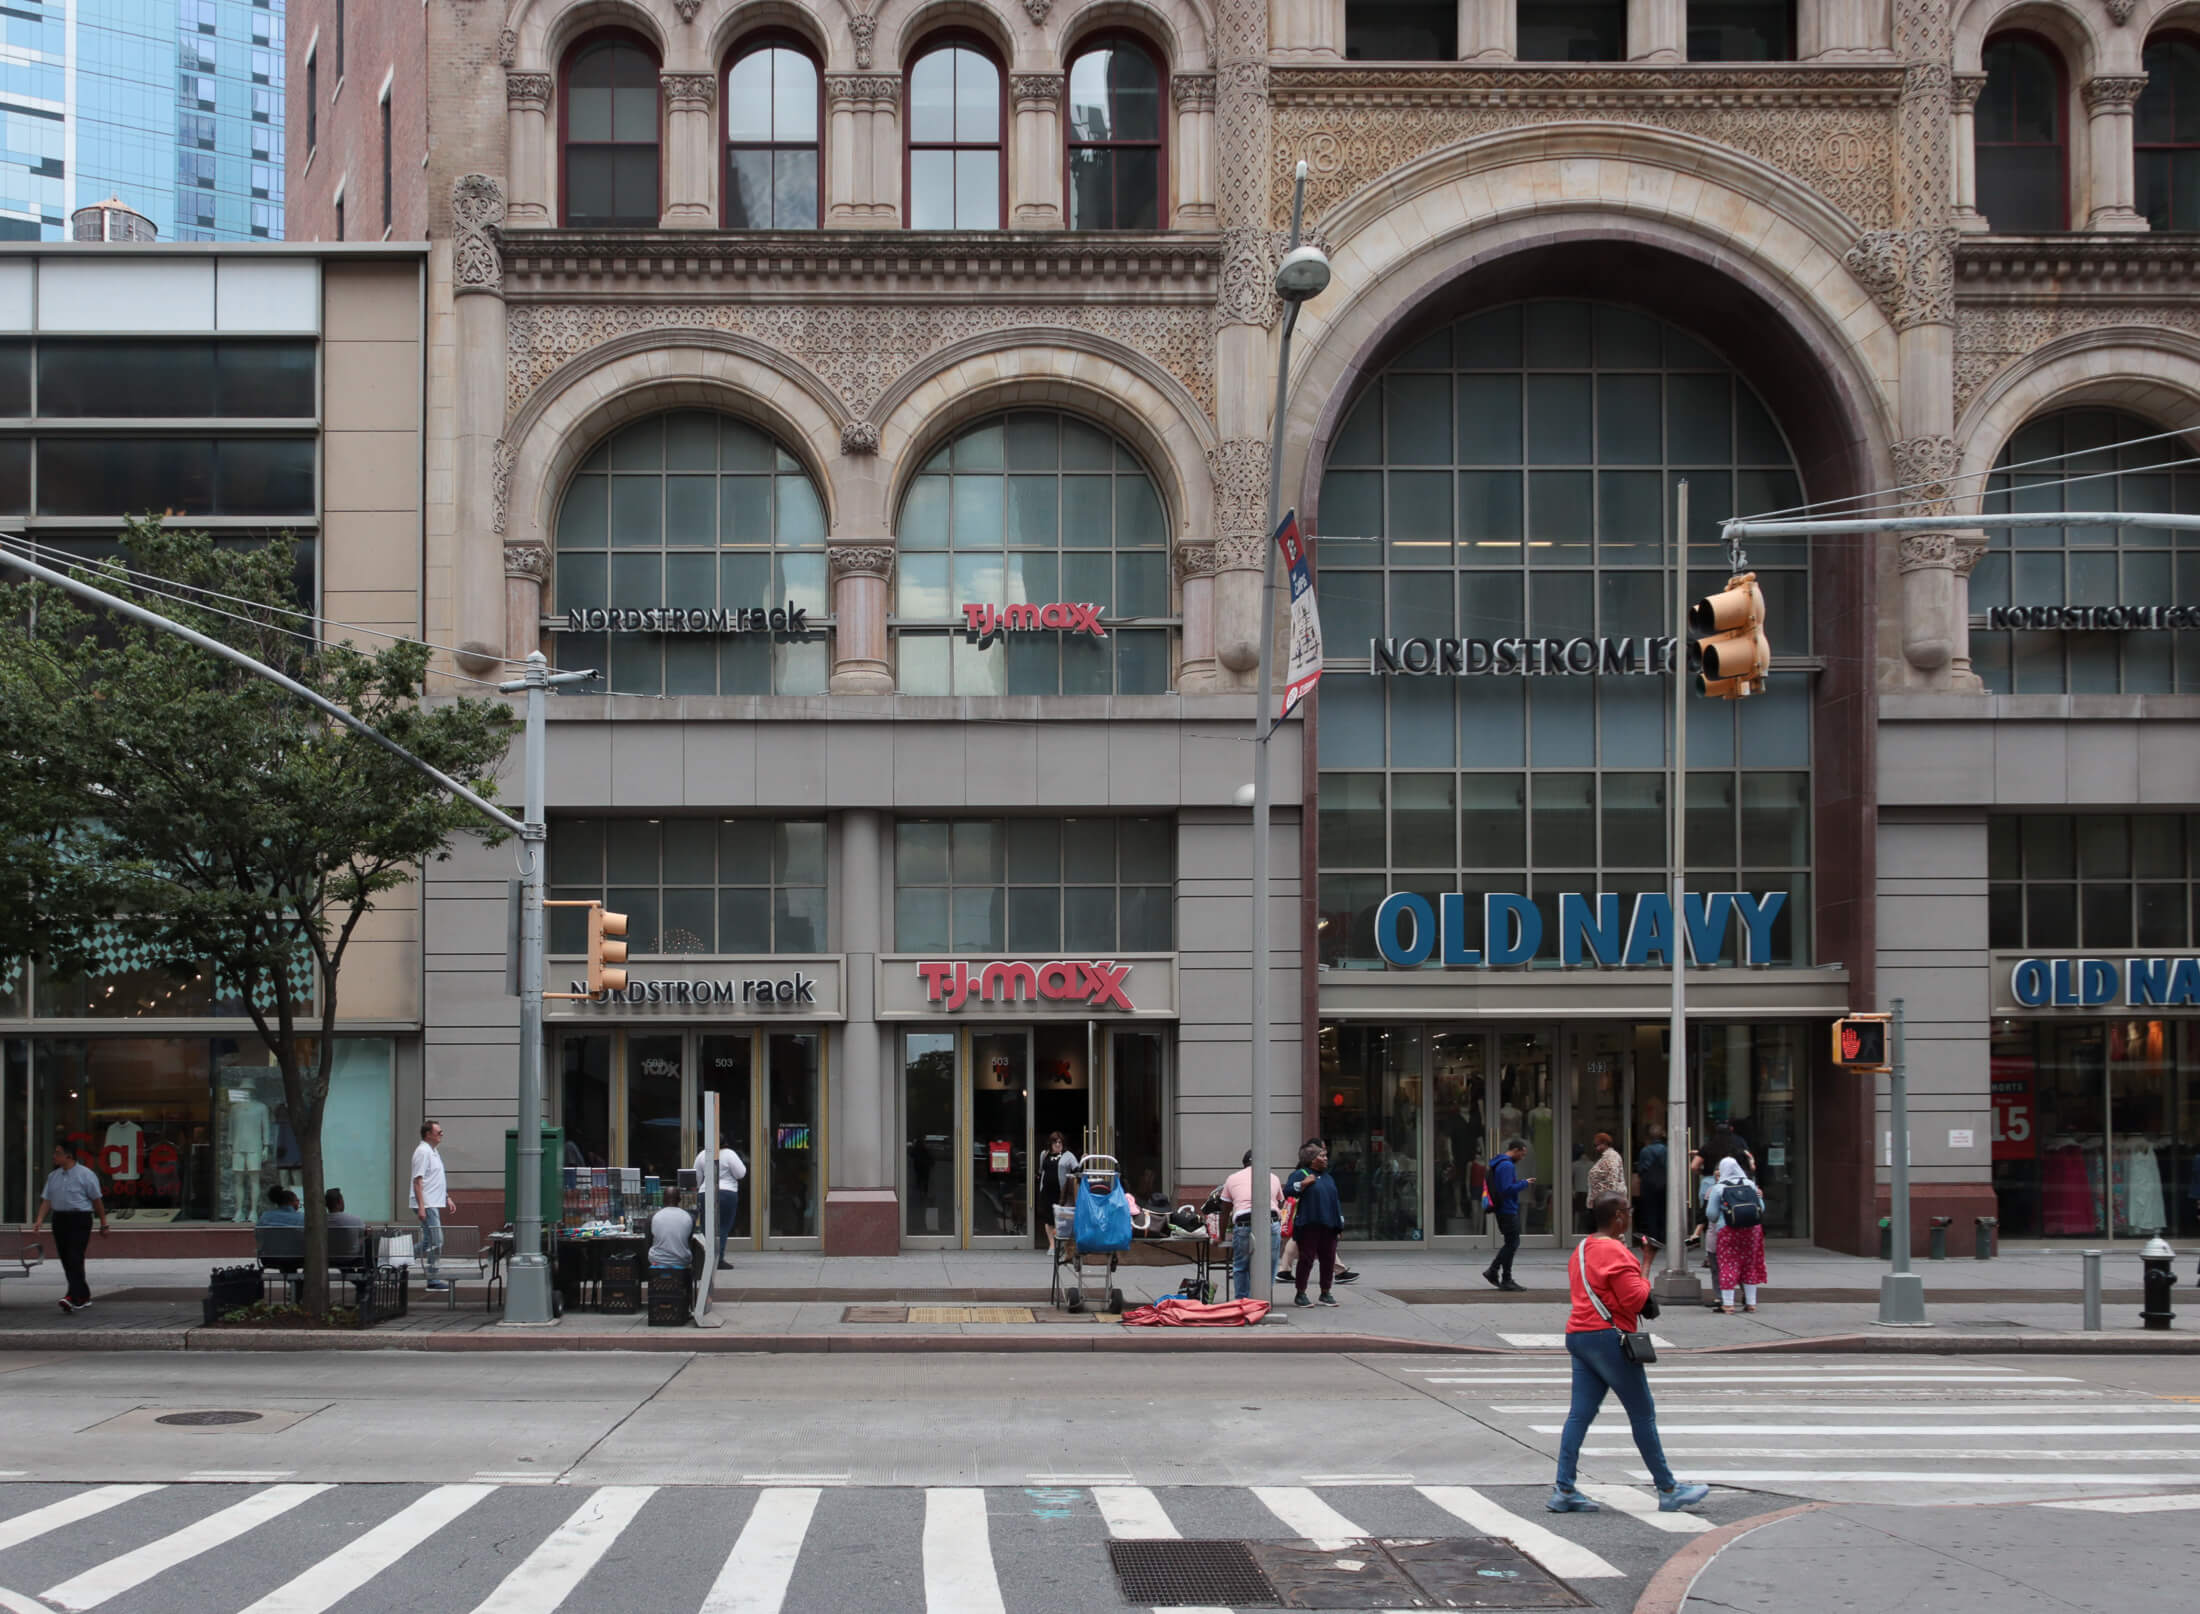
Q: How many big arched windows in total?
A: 4